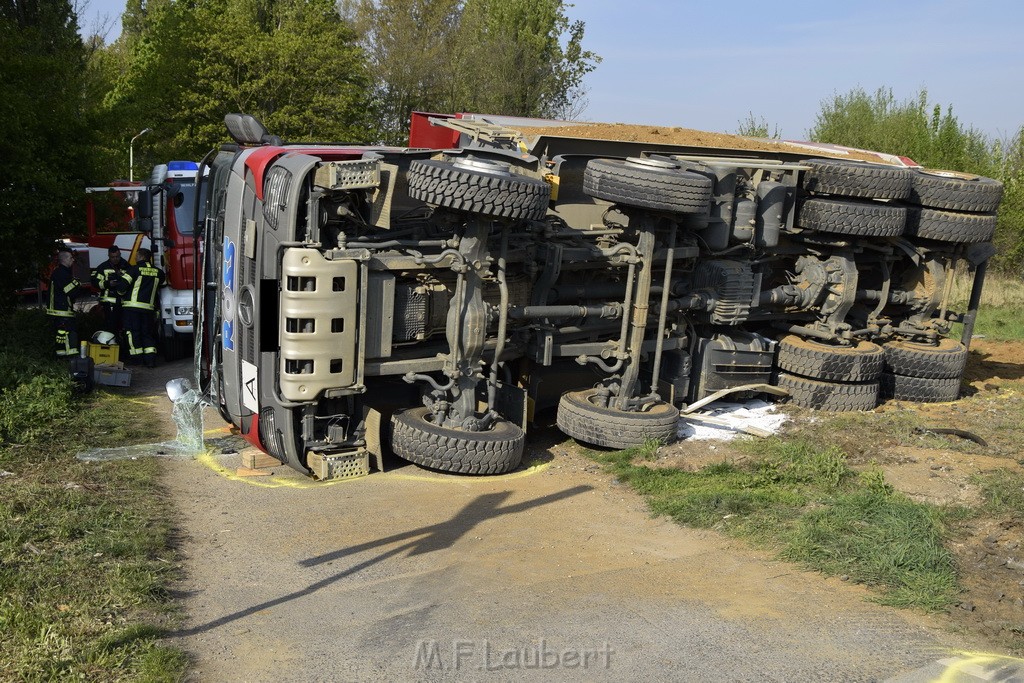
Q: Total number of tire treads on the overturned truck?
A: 12